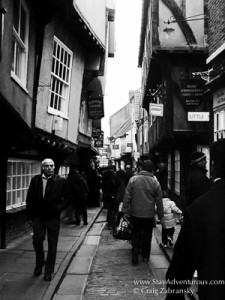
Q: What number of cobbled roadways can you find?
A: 1